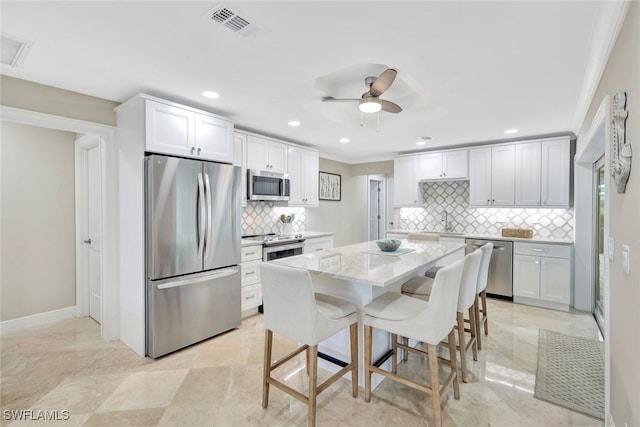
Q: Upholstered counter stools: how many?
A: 5